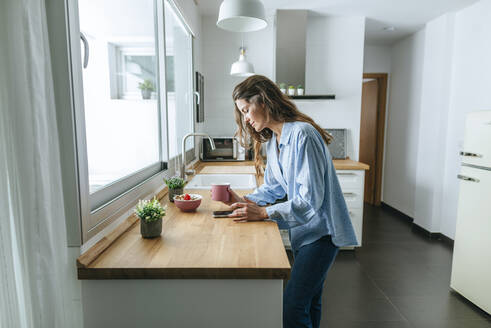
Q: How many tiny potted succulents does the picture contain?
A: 3